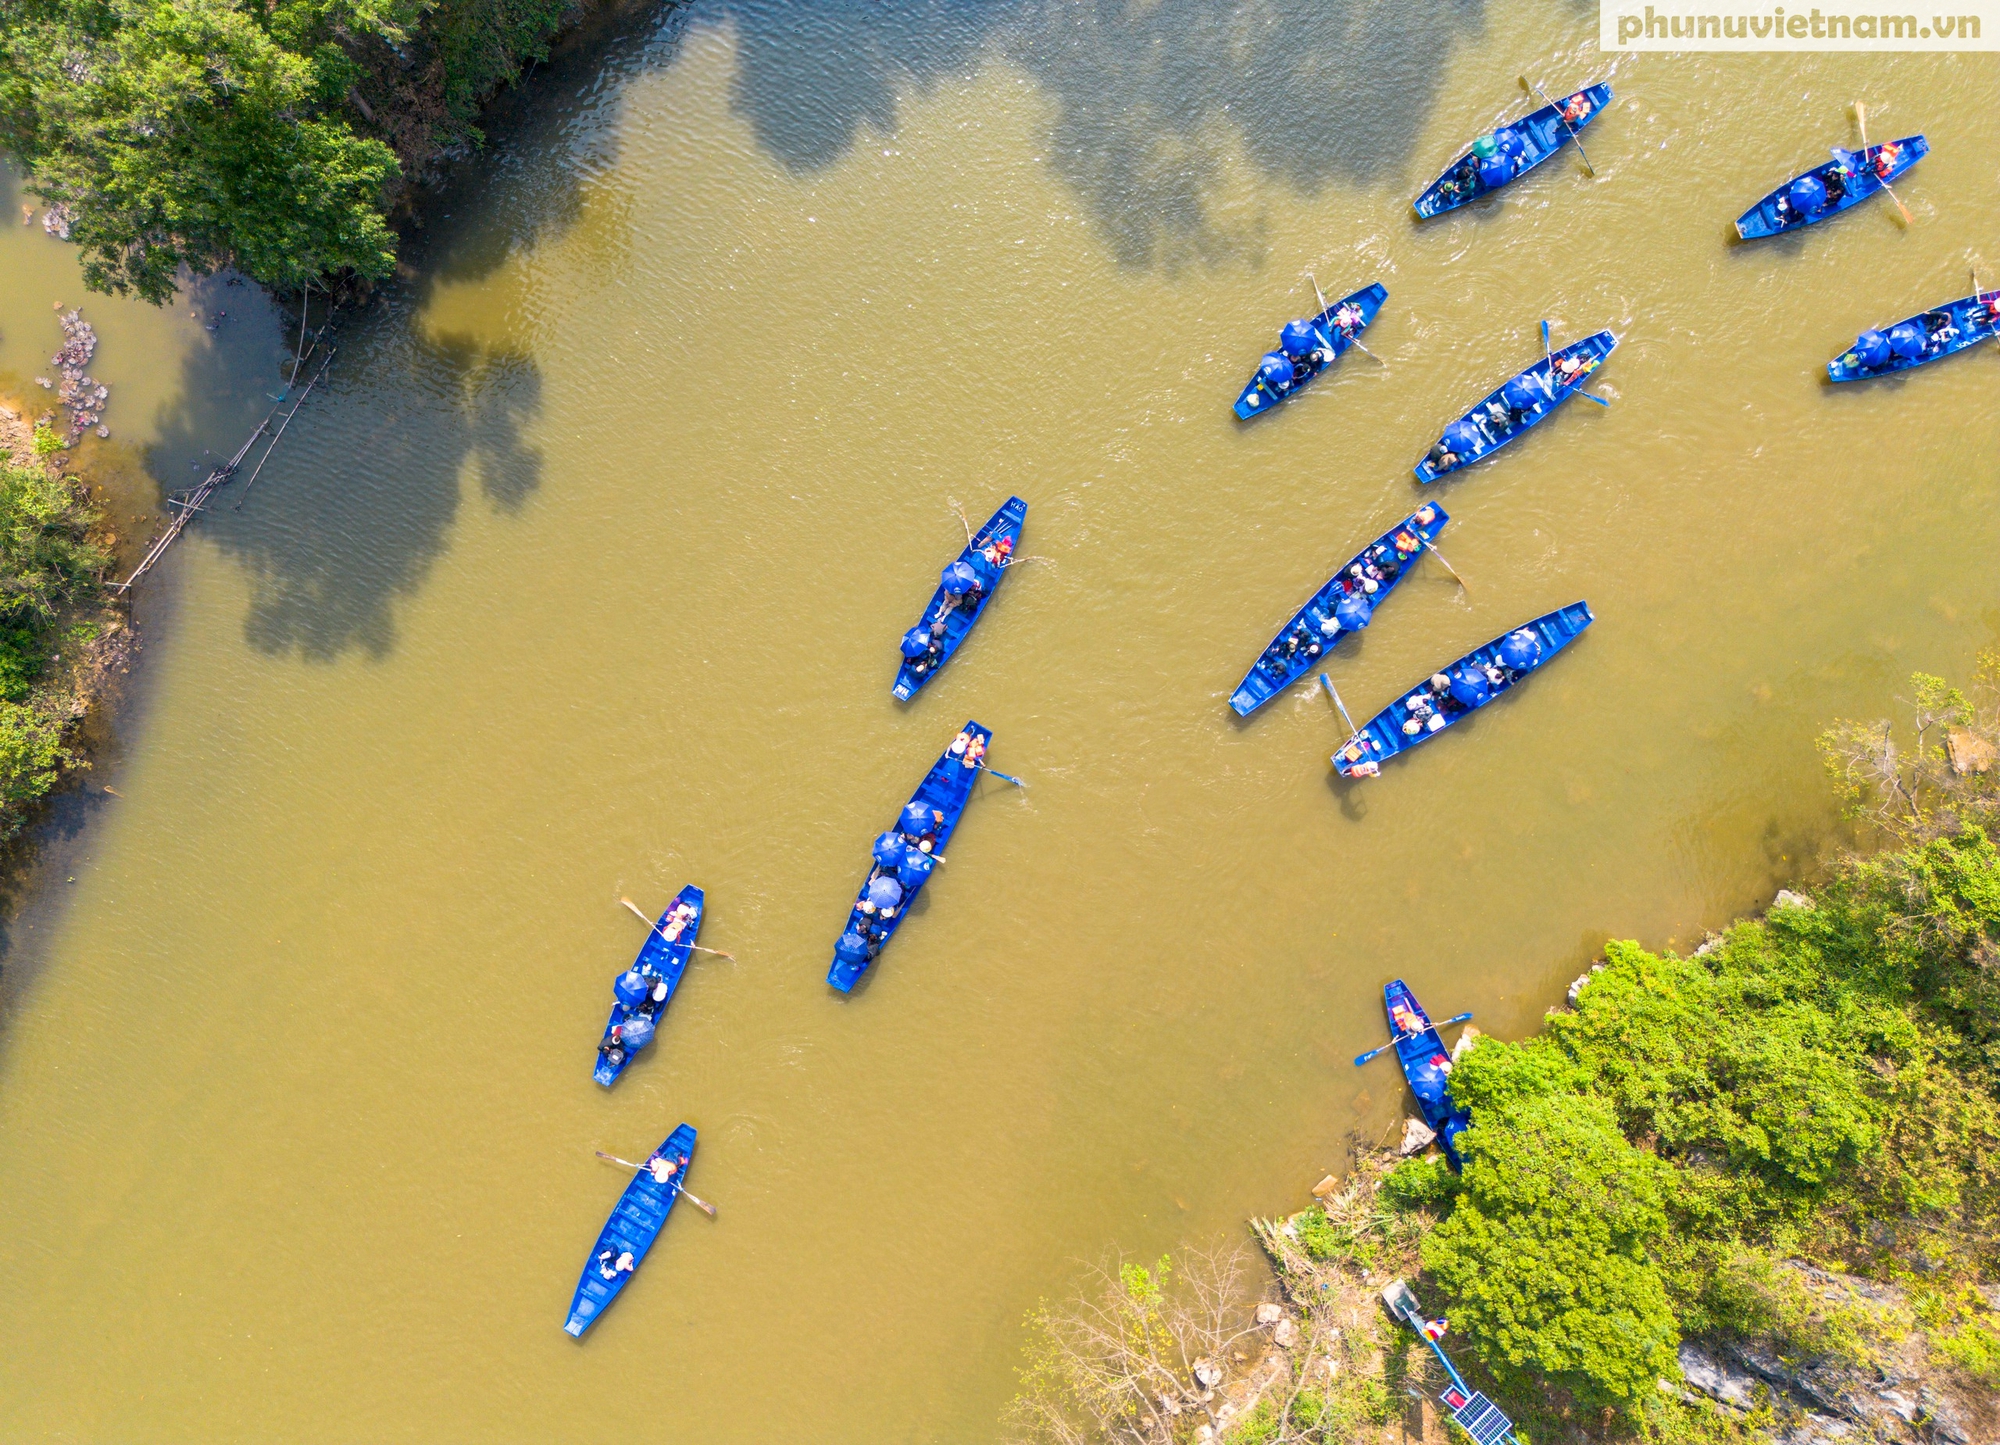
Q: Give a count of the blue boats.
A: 12